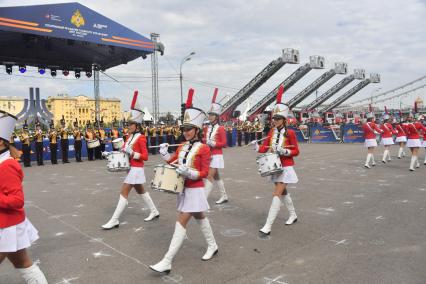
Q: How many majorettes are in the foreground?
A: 5